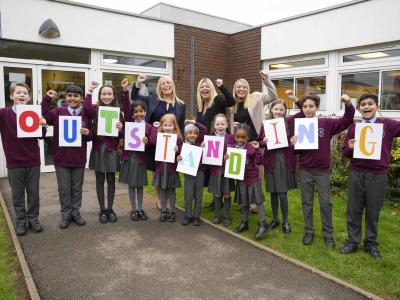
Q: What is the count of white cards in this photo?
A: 11